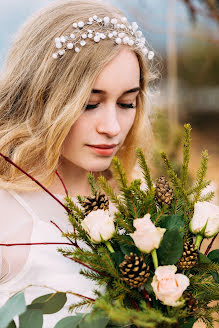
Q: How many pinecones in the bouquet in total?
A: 4